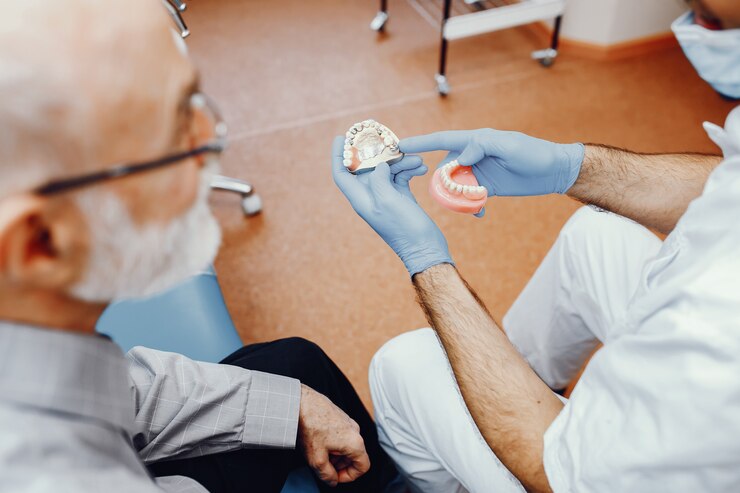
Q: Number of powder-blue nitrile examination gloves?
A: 2